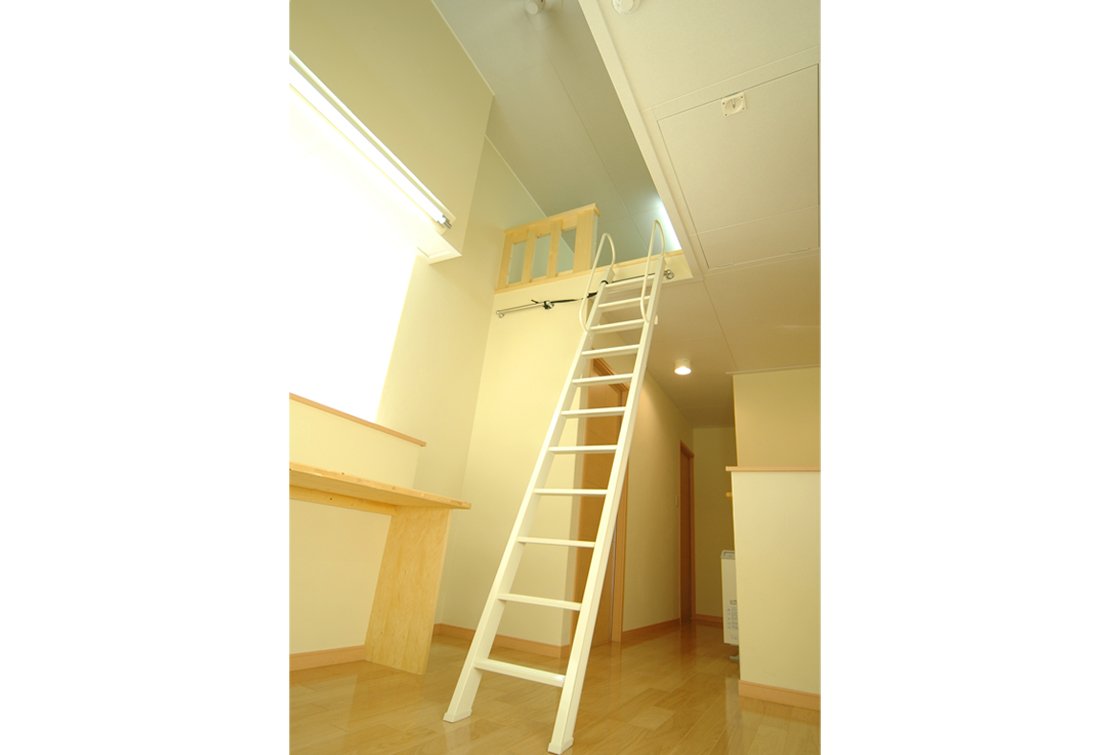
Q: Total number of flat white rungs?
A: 11